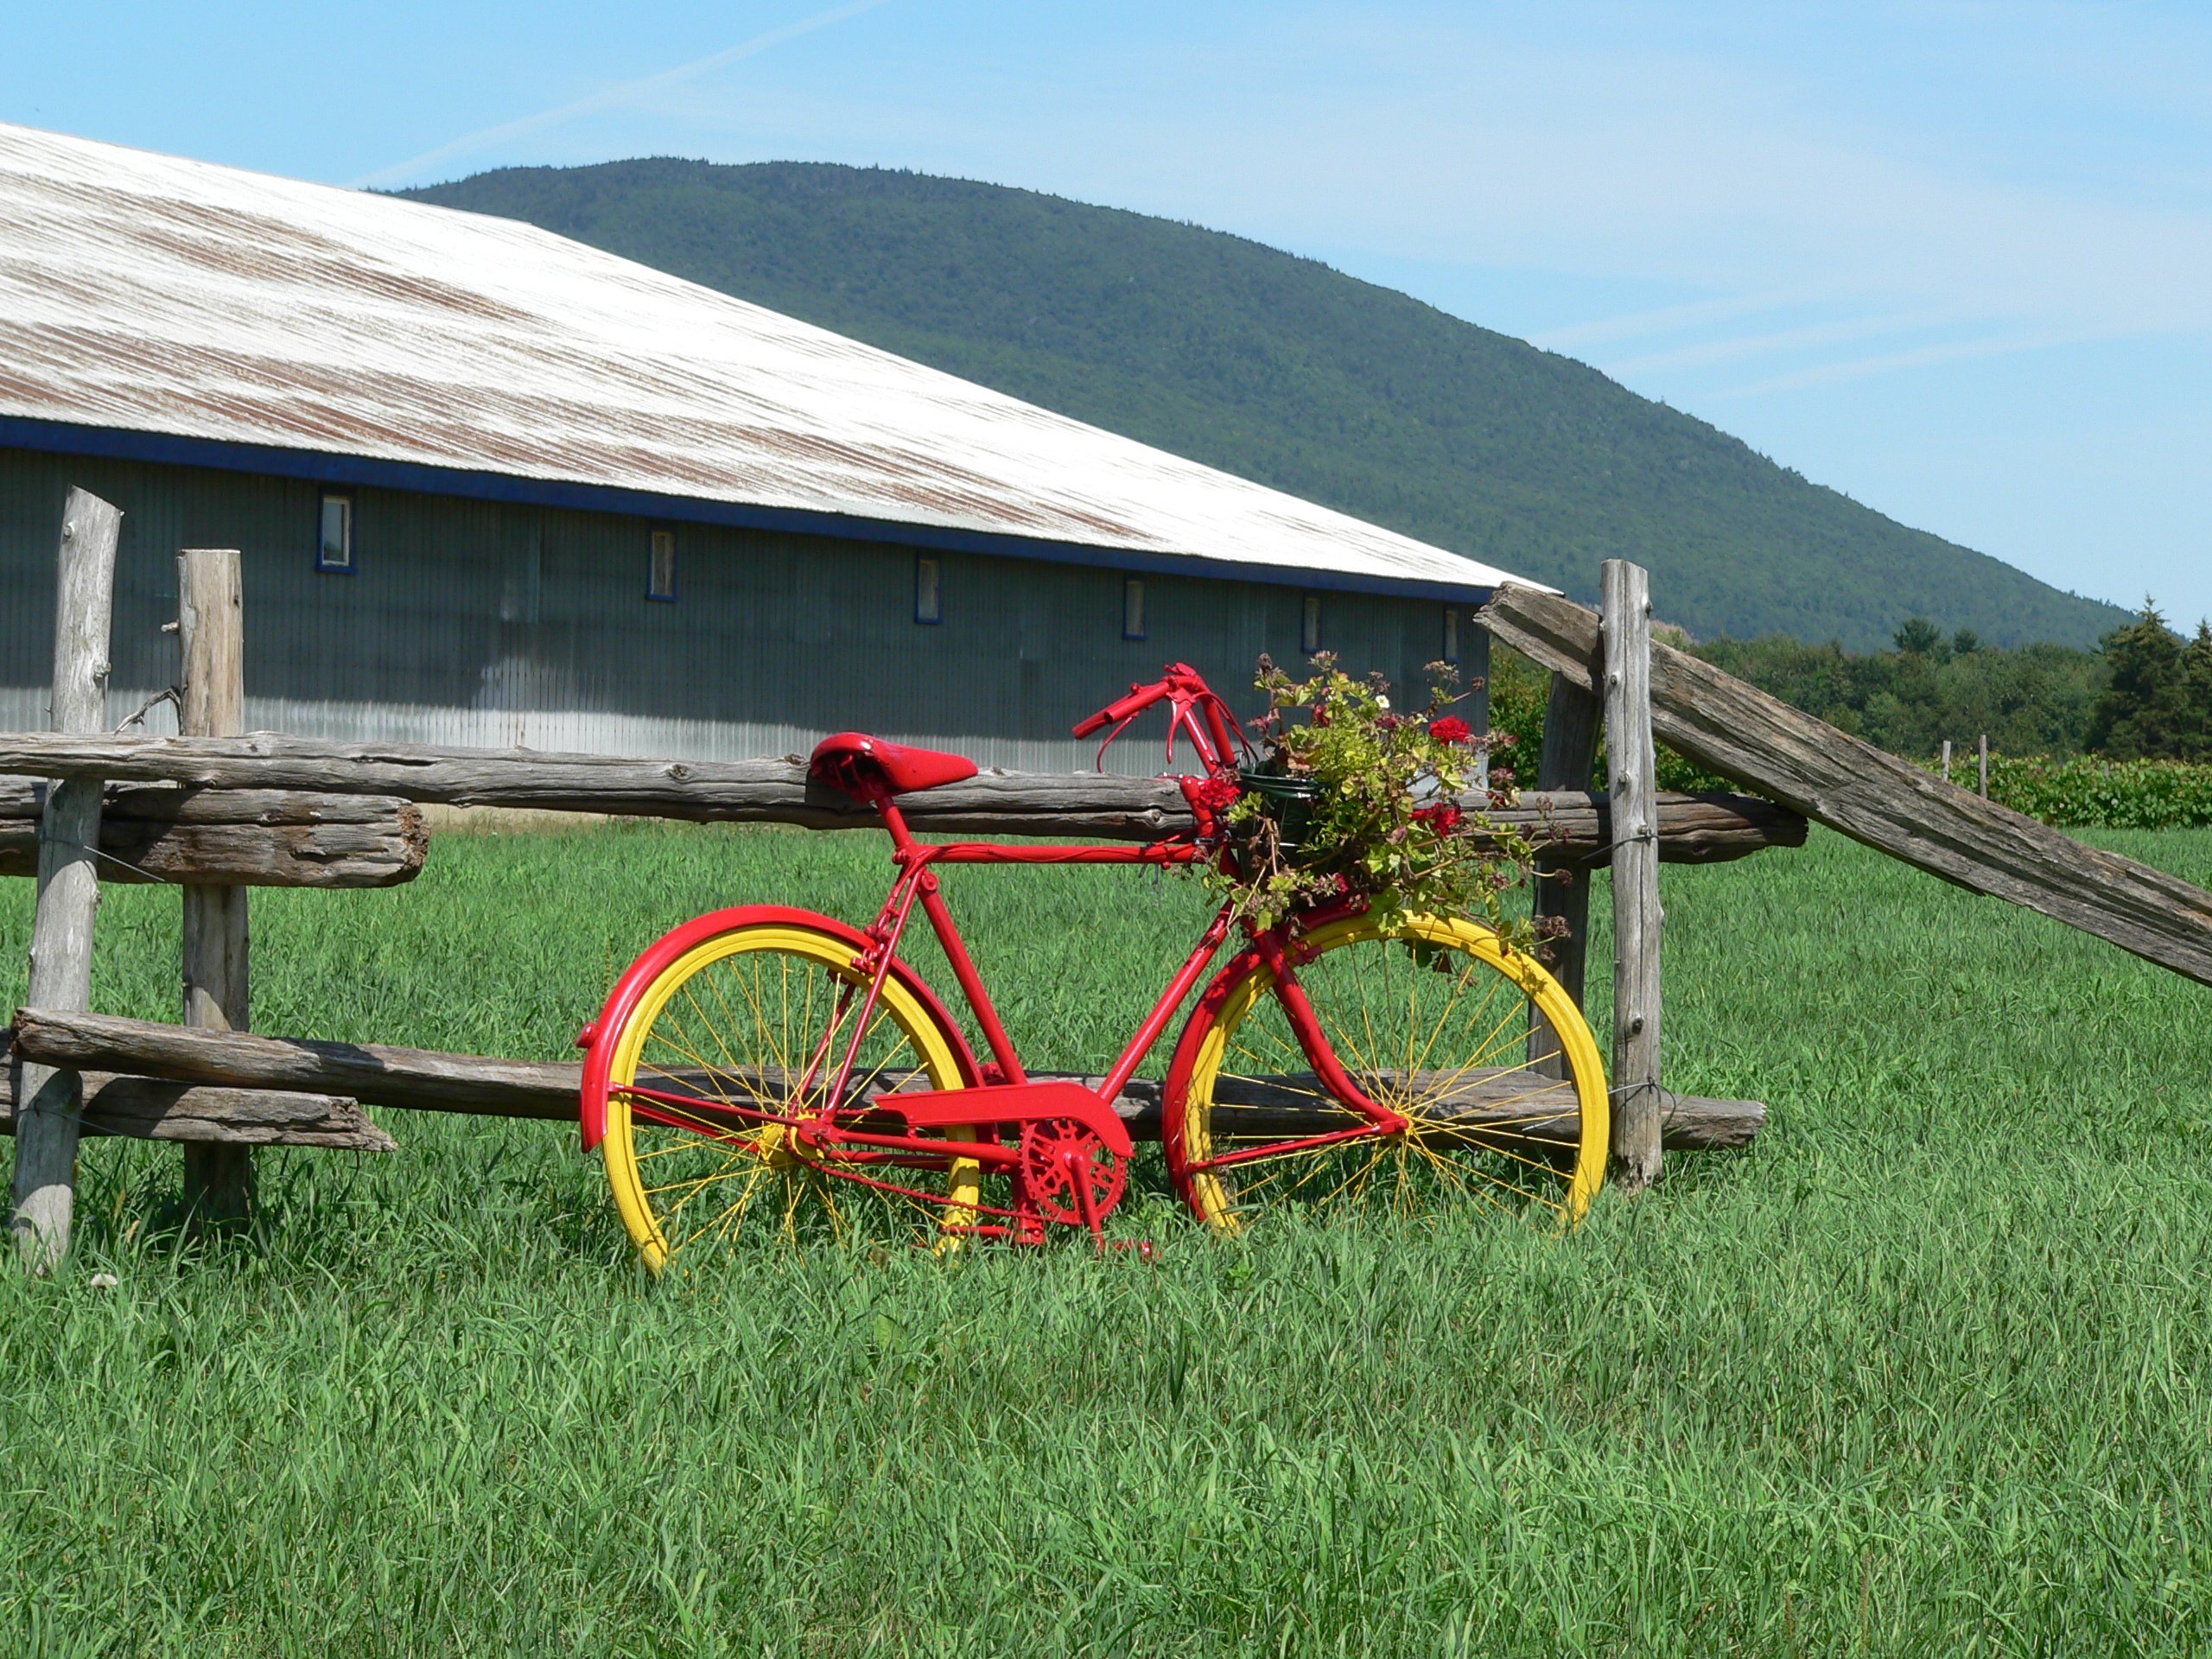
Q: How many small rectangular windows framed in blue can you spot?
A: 6